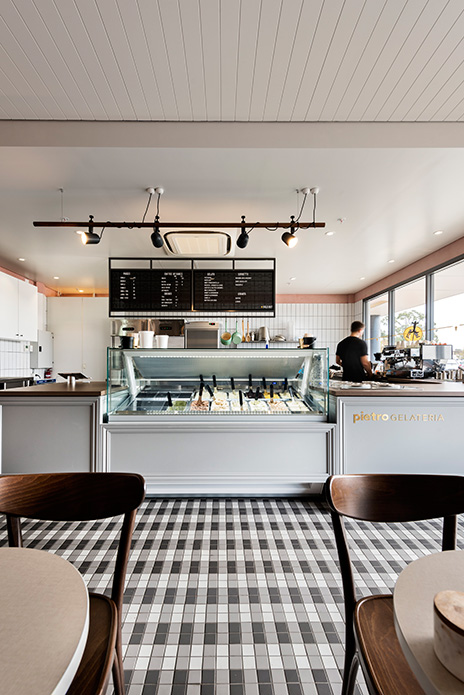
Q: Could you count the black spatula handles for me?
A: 12